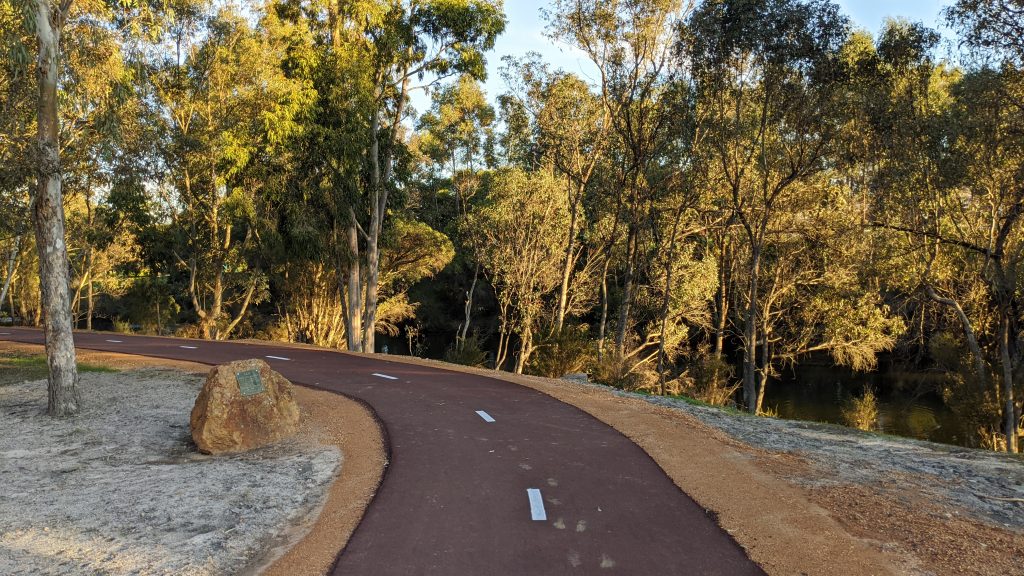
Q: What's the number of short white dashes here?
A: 7